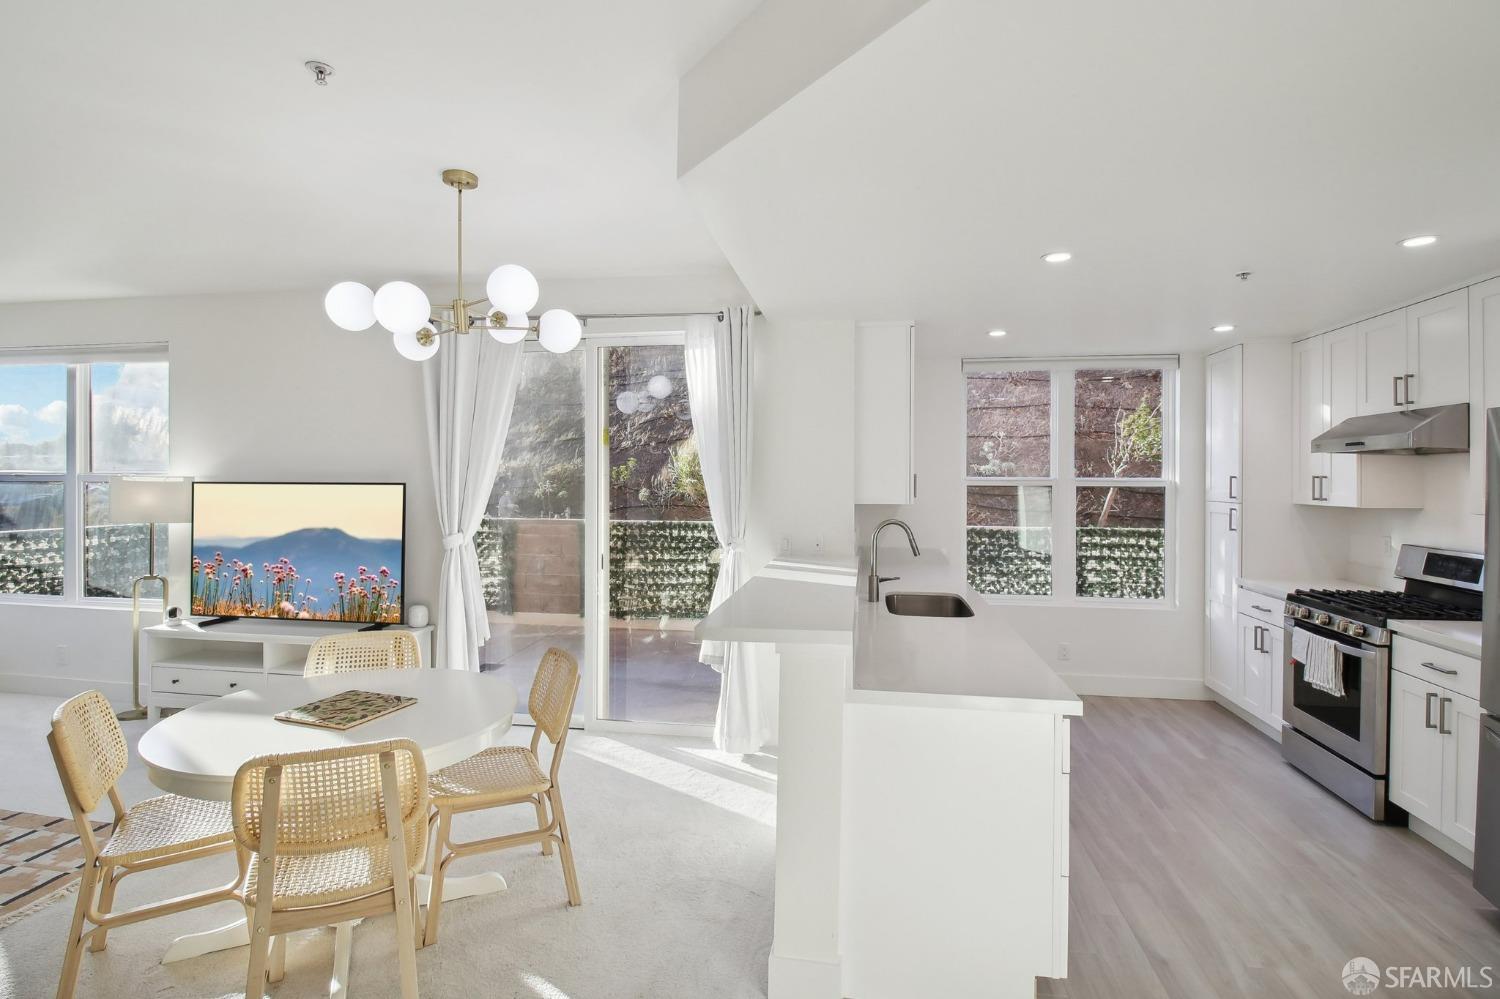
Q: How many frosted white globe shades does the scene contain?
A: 6